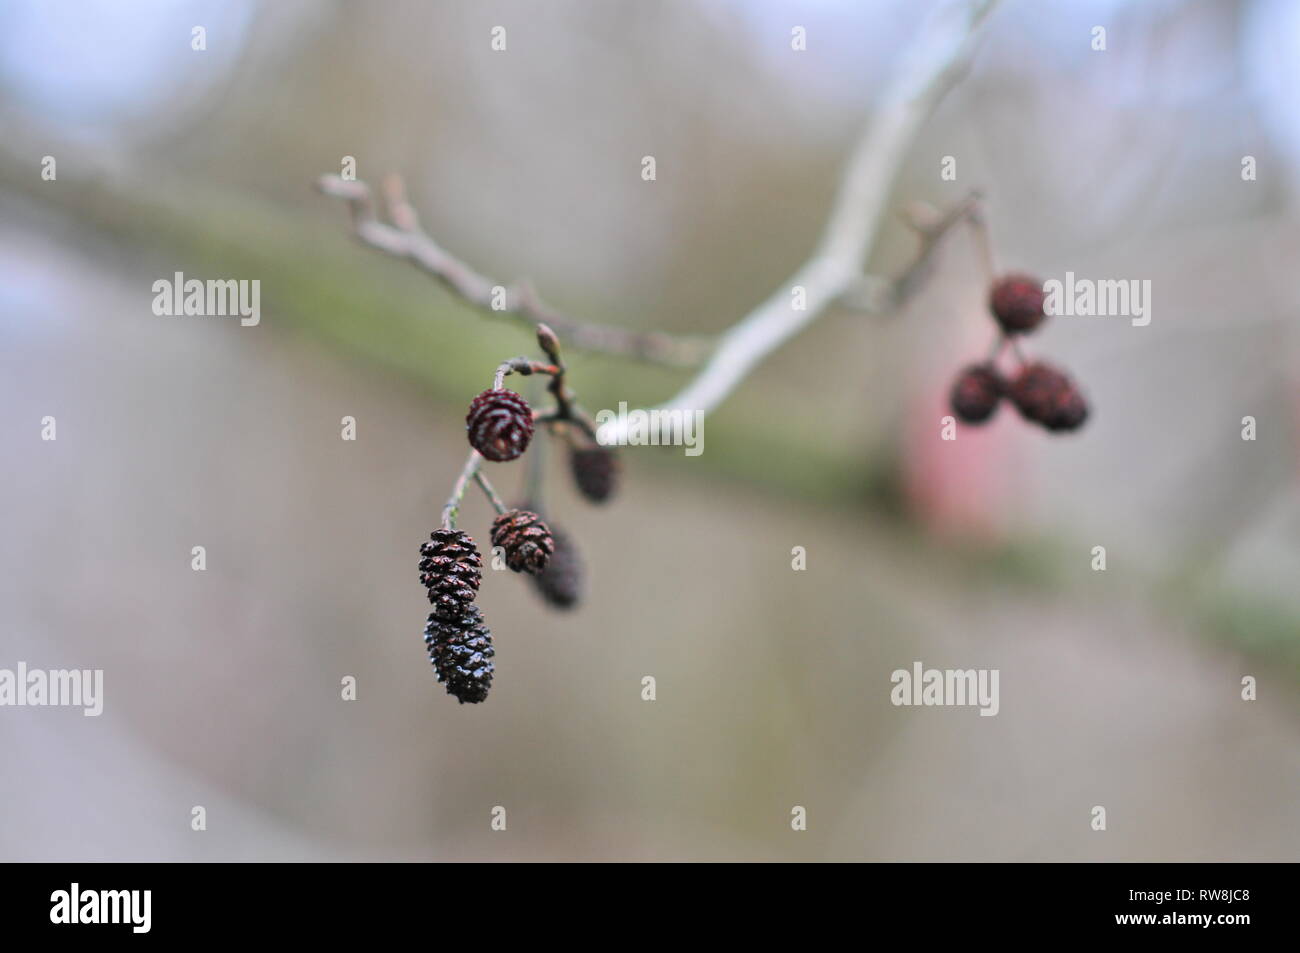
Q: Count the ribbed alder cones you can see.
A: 9